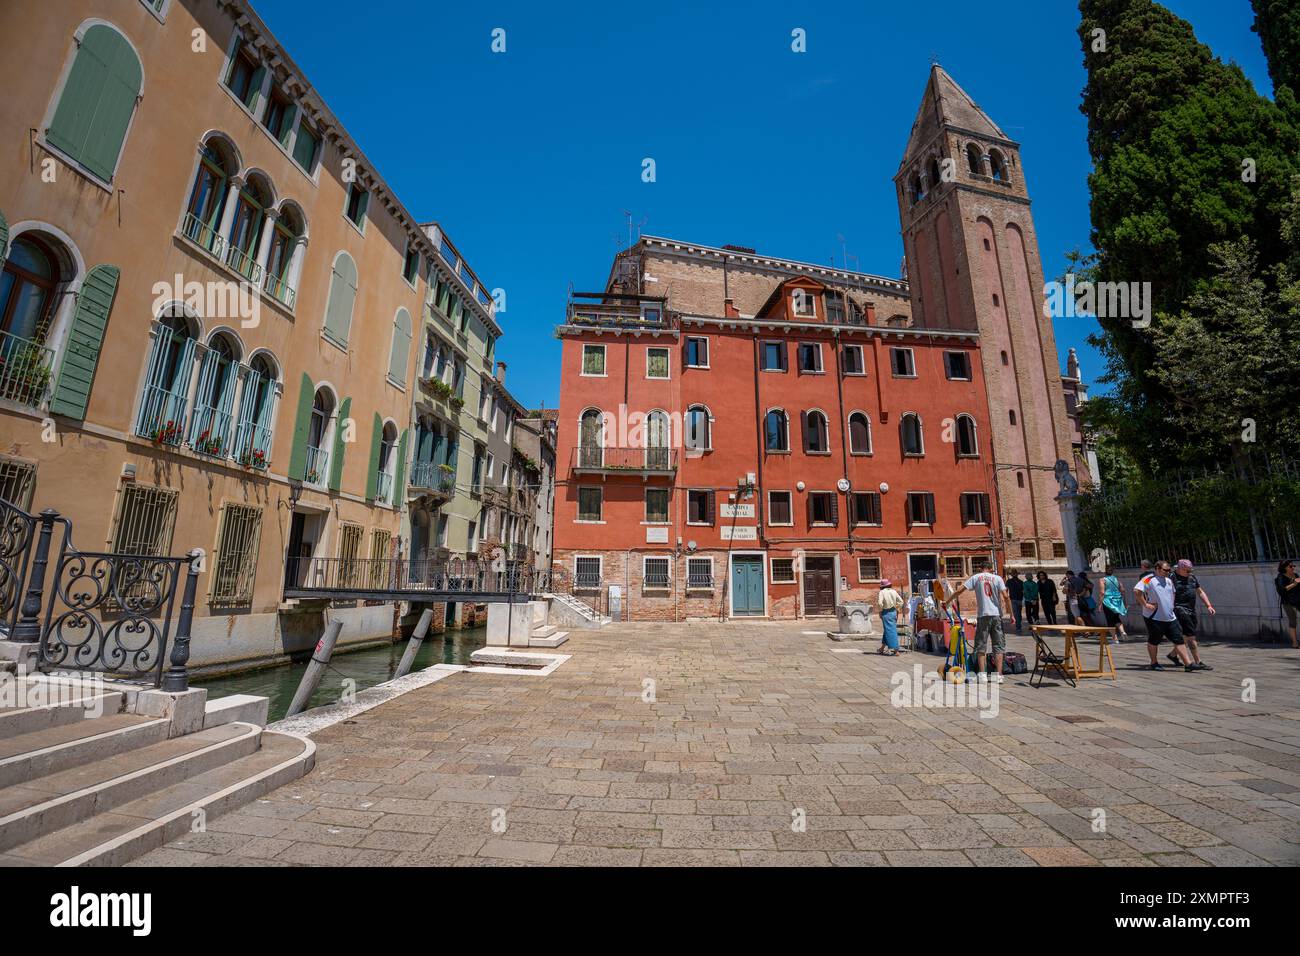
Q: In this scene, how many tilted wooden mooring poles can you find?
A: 2